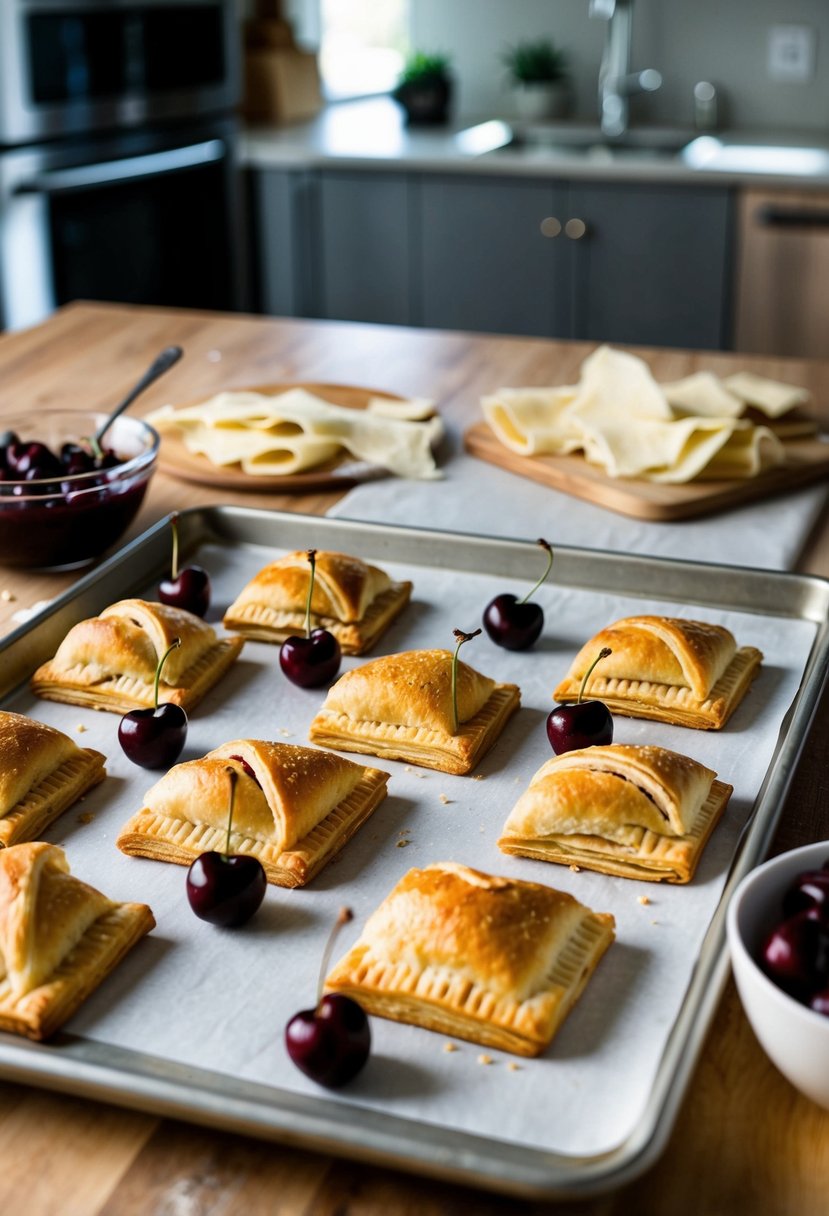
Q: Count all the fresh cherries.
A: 7